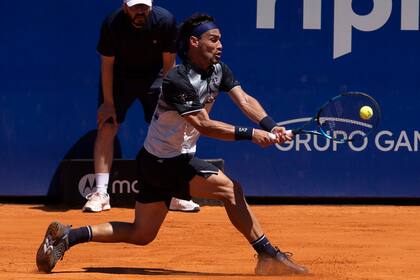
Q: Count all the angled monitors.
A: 0